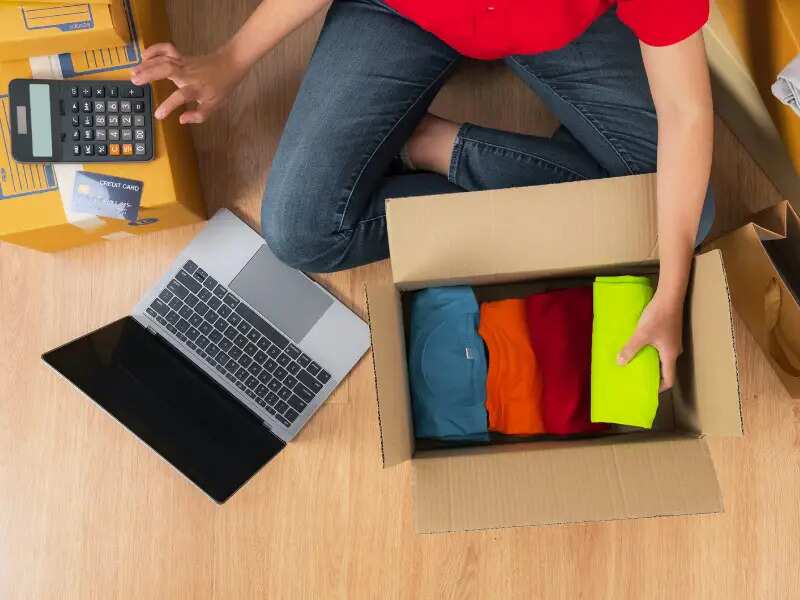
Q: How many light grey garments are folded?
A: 1